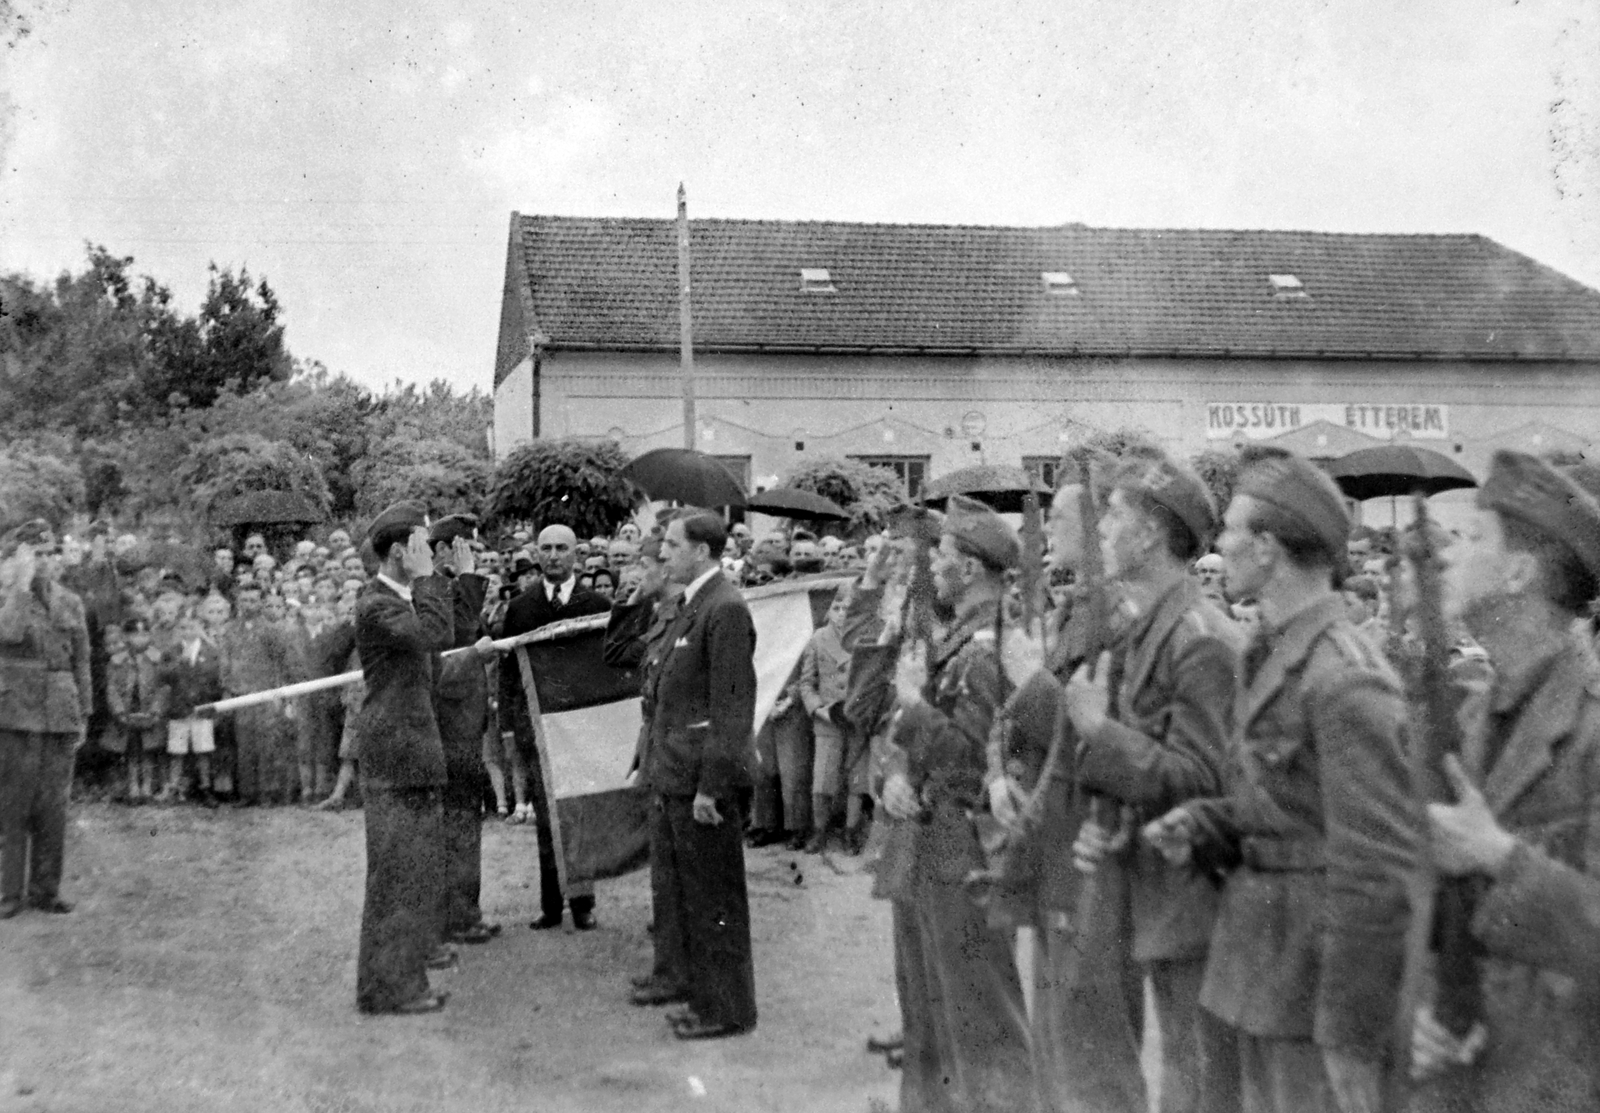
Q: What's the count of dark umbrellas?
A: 5